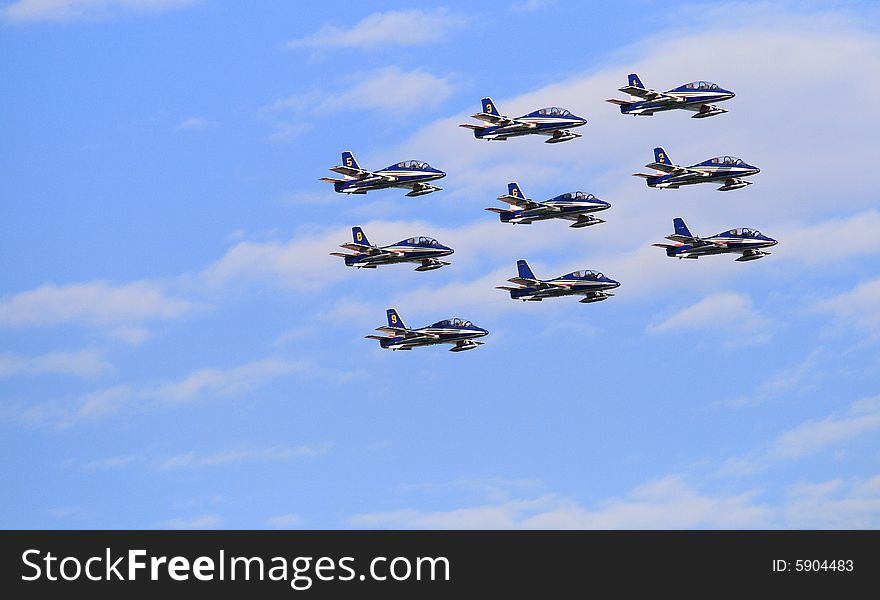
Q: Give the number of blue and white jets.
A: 9